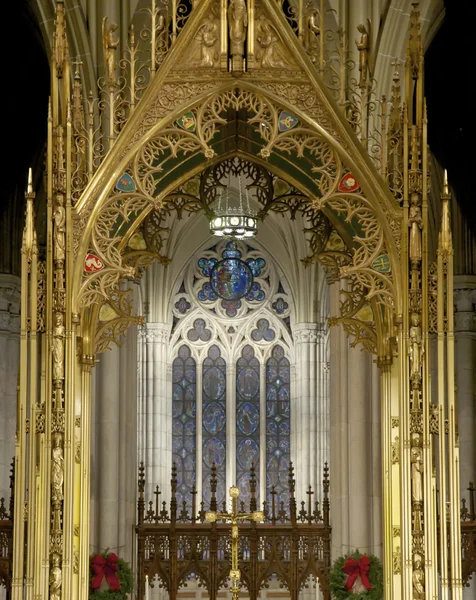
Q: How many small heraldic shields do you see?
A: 6